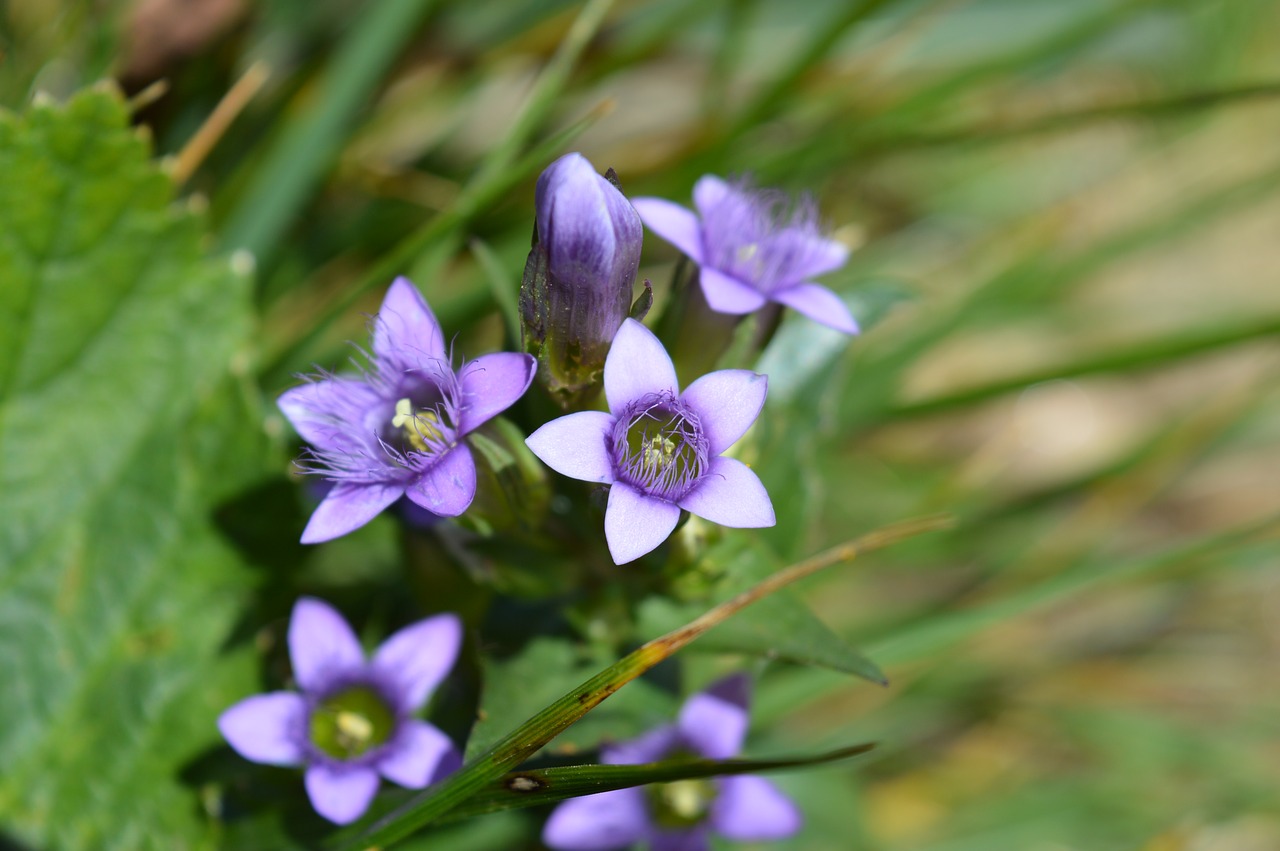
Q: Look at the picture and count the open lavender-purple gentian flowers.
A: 5